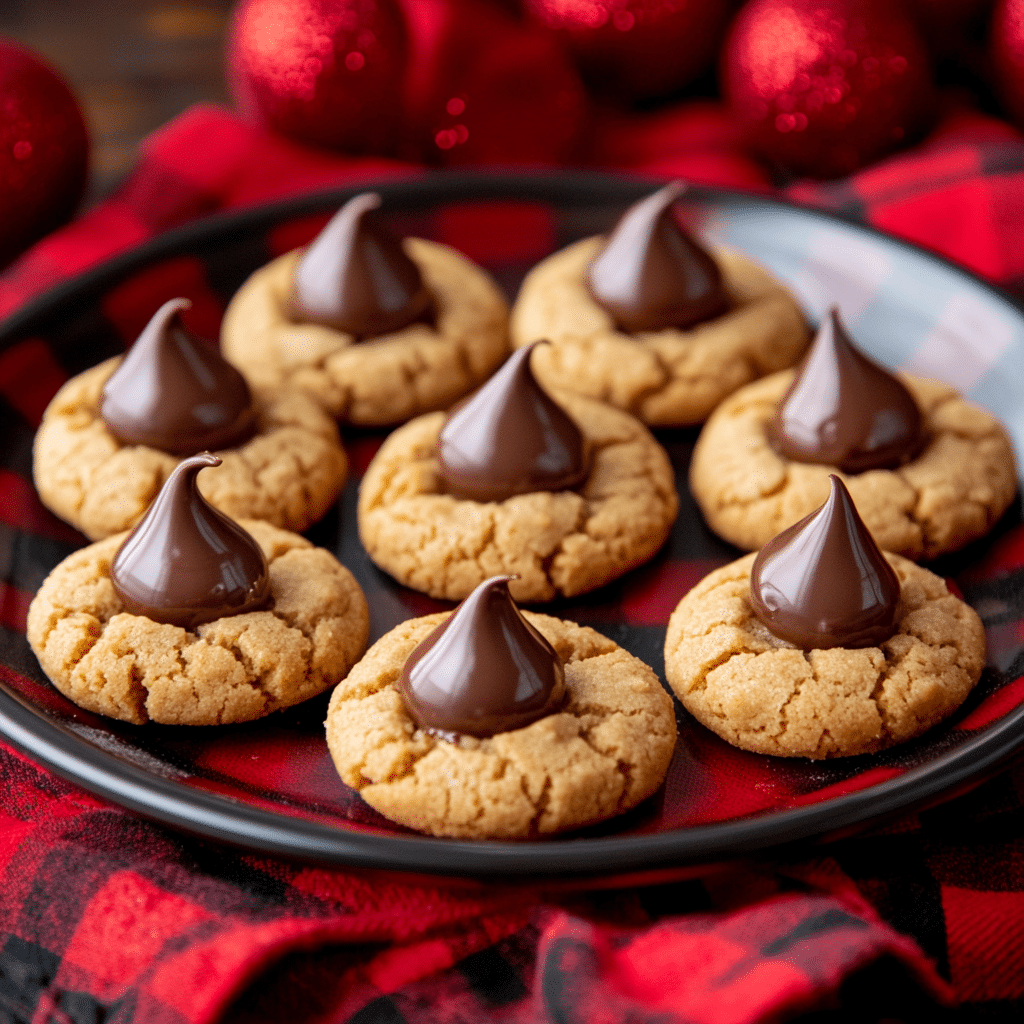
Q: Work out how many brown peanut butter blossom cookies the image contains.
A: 8